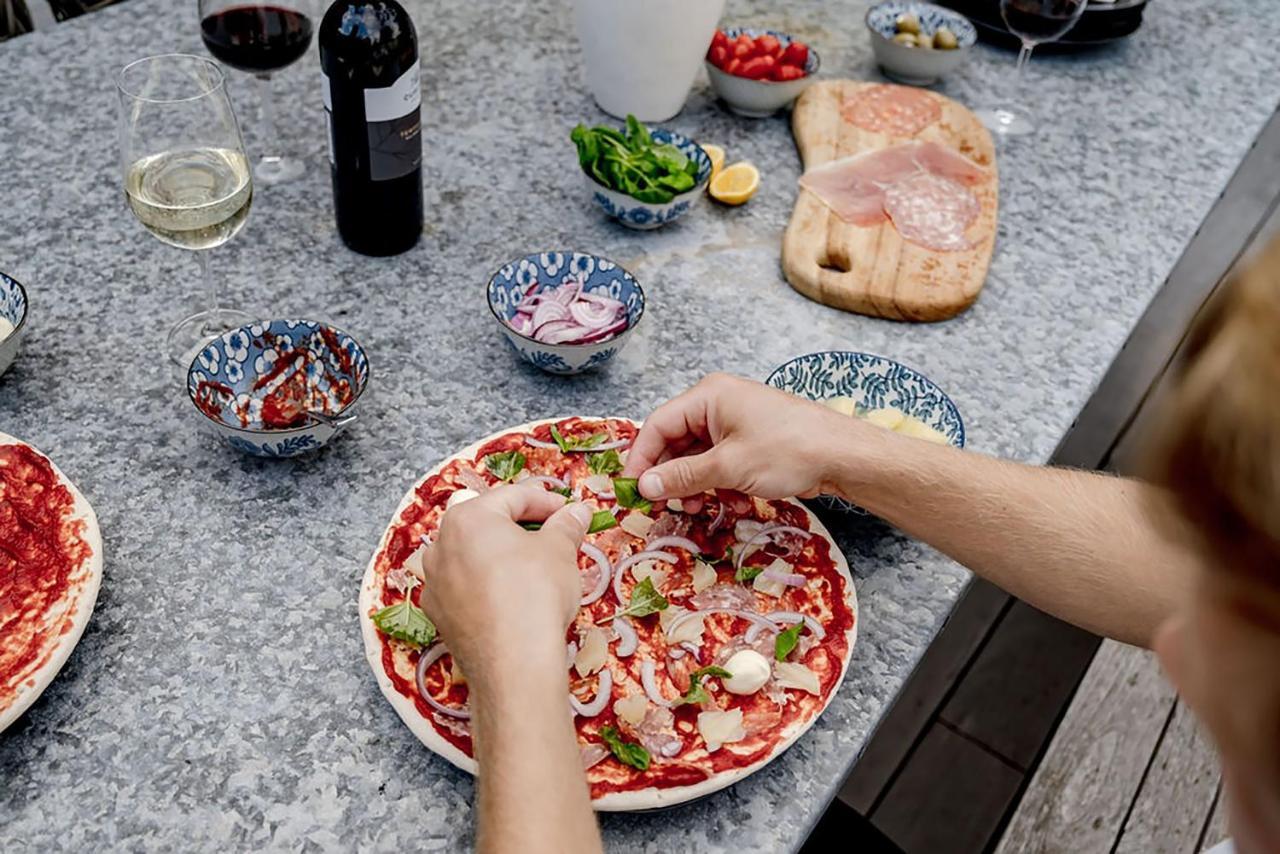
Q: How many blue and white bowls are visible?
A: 7